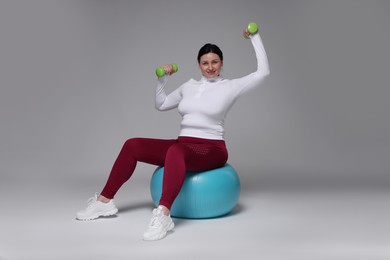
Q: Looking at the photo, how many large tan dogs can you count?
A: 0